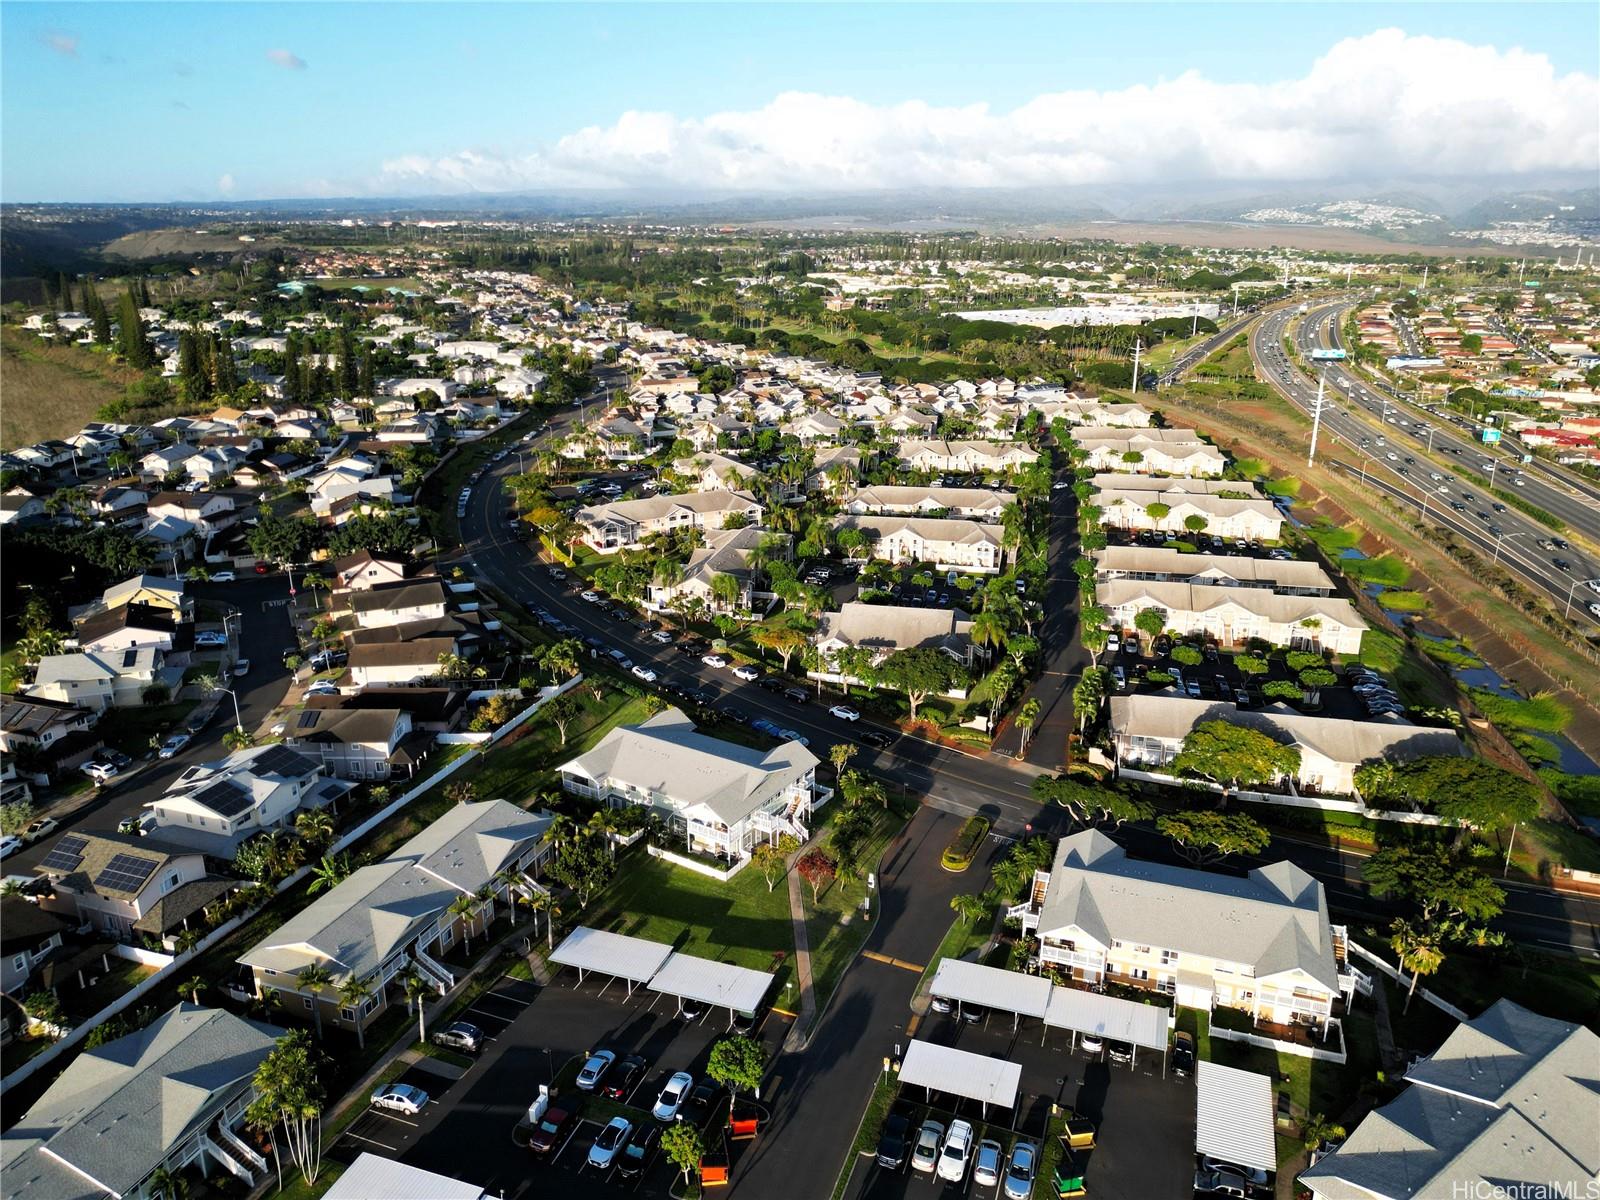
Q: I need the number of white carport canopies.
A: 7